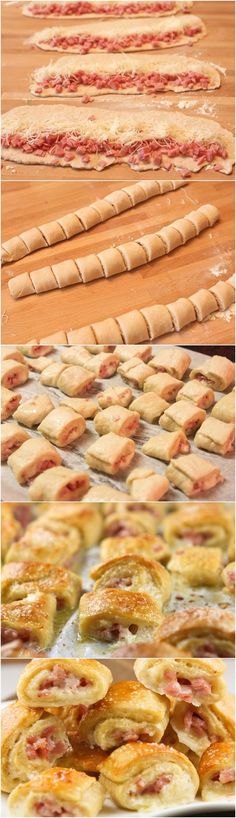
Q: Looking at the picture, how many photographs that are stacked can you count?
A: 5